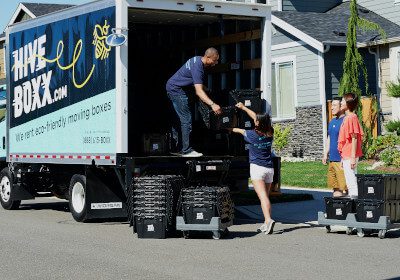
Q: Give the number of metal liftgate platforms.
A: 1